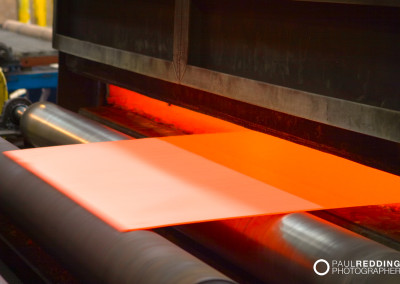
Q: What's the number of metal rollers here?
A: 2